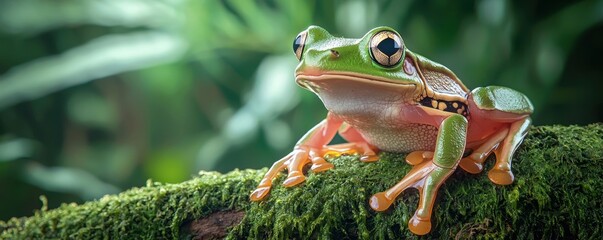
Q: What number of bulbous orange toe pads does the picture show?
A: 9